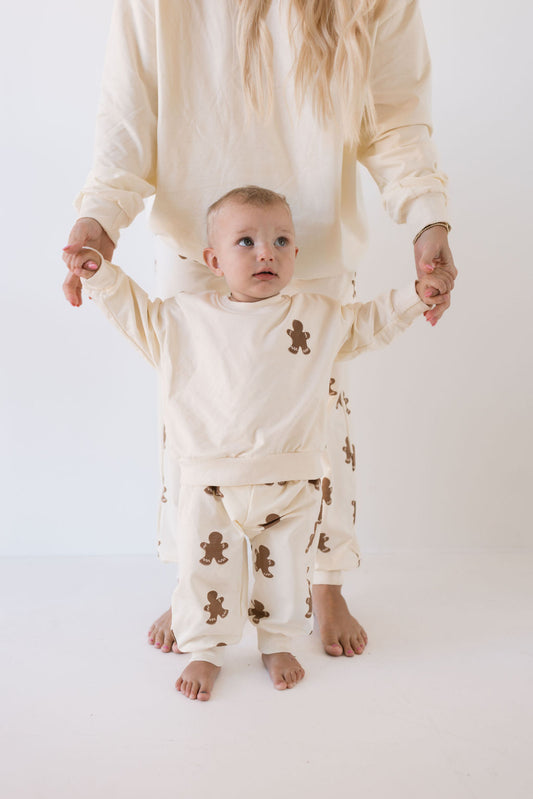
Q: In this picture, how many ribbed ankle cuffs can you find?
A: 3